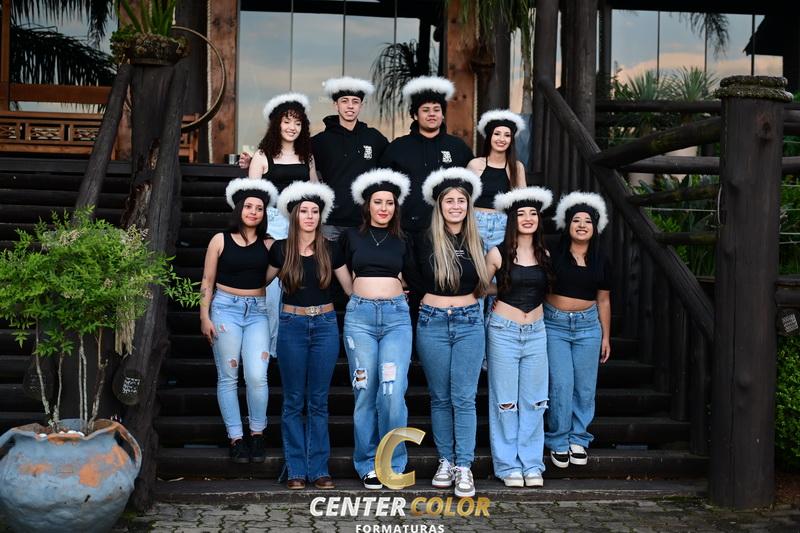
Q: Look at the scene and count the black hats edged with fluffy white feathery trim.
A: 10